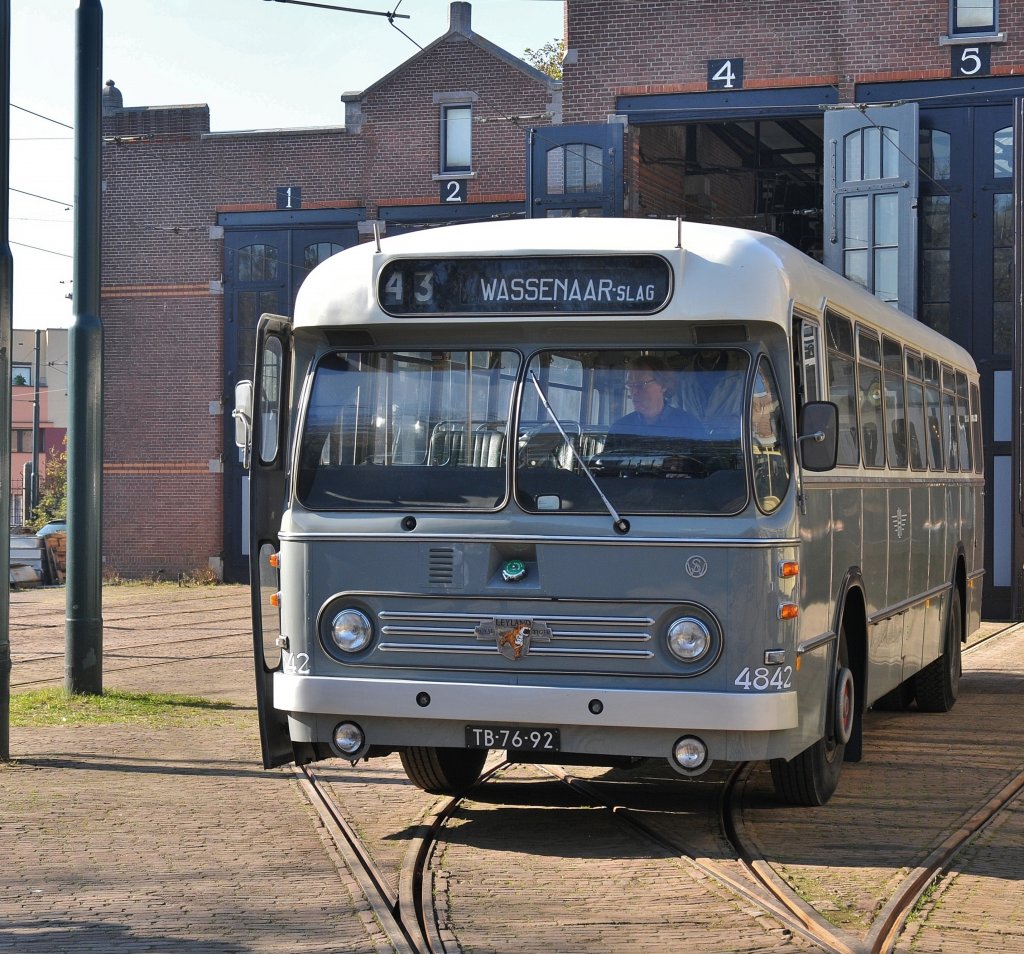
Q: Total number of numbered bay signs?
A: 4